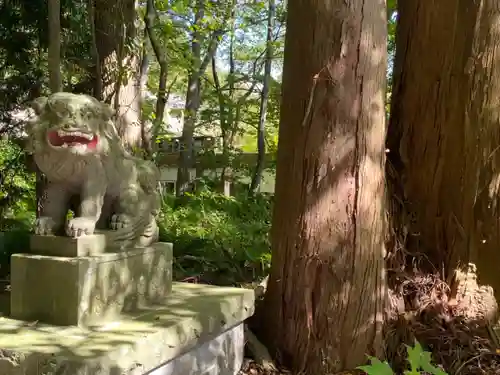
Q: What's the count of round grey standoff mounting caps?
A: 0